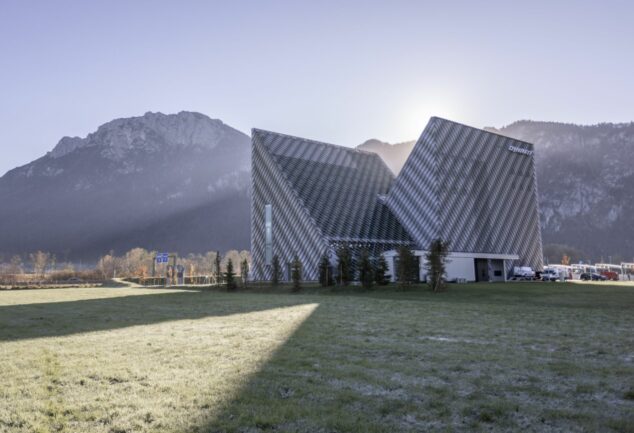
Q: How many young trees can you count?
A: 11